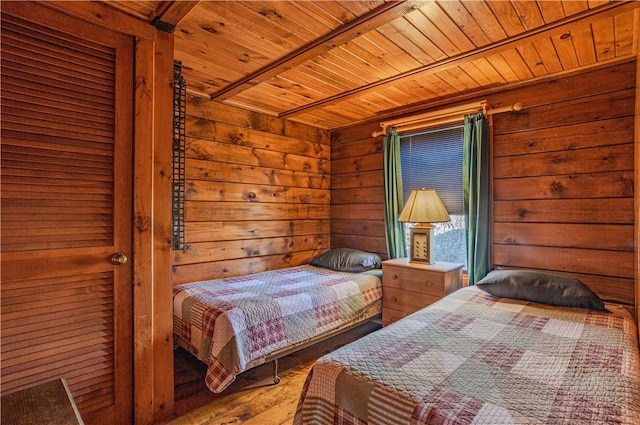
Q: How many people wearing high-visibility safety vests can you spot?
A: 0